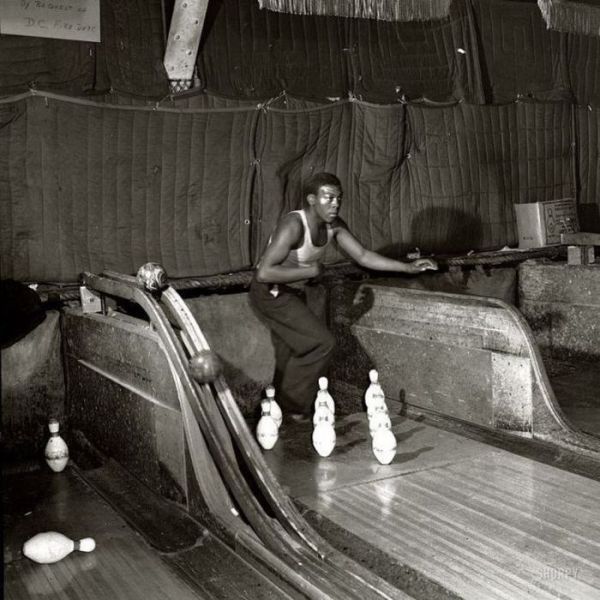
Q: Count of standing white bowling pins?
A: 10